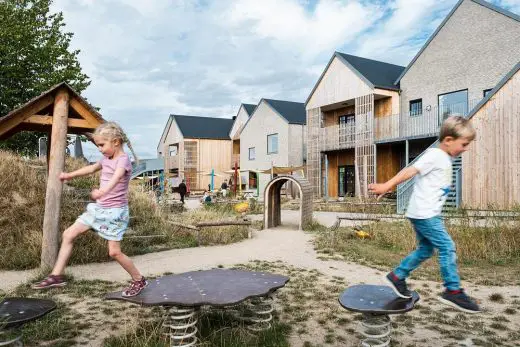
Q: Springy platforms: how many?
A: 3